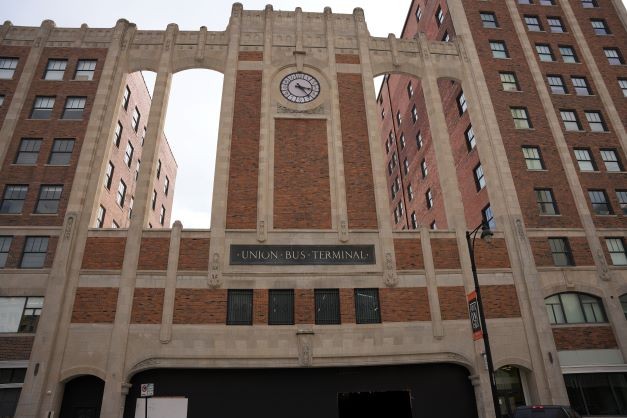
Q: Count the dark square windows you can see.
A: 4